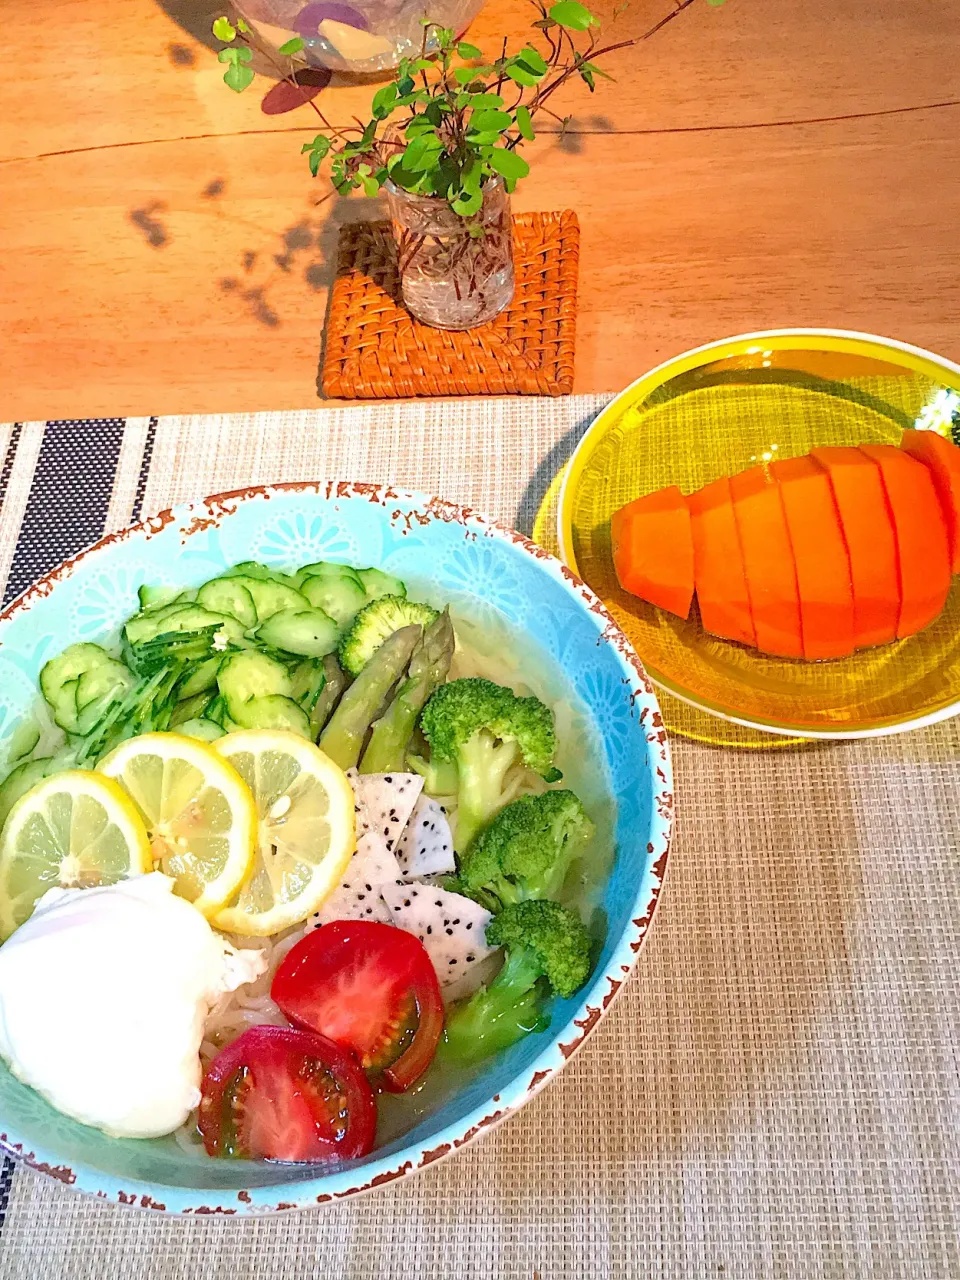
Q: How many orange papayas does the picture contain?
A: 7